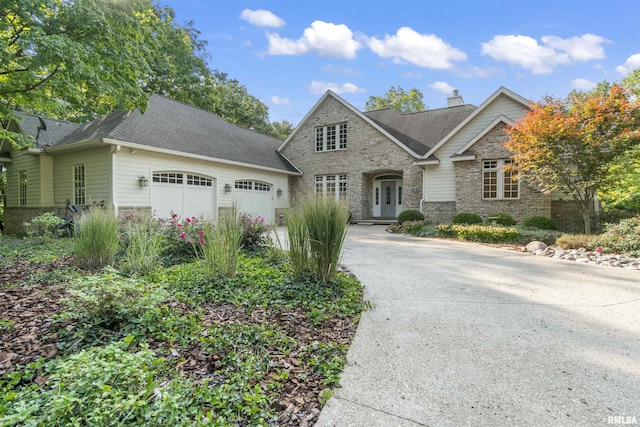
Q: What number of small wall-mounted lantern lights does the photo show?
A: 3